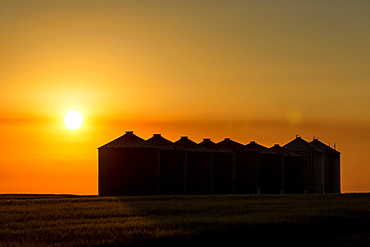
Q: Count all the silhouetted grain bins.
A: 9